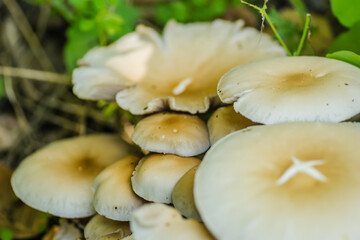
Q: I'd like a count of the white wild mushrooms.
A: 11